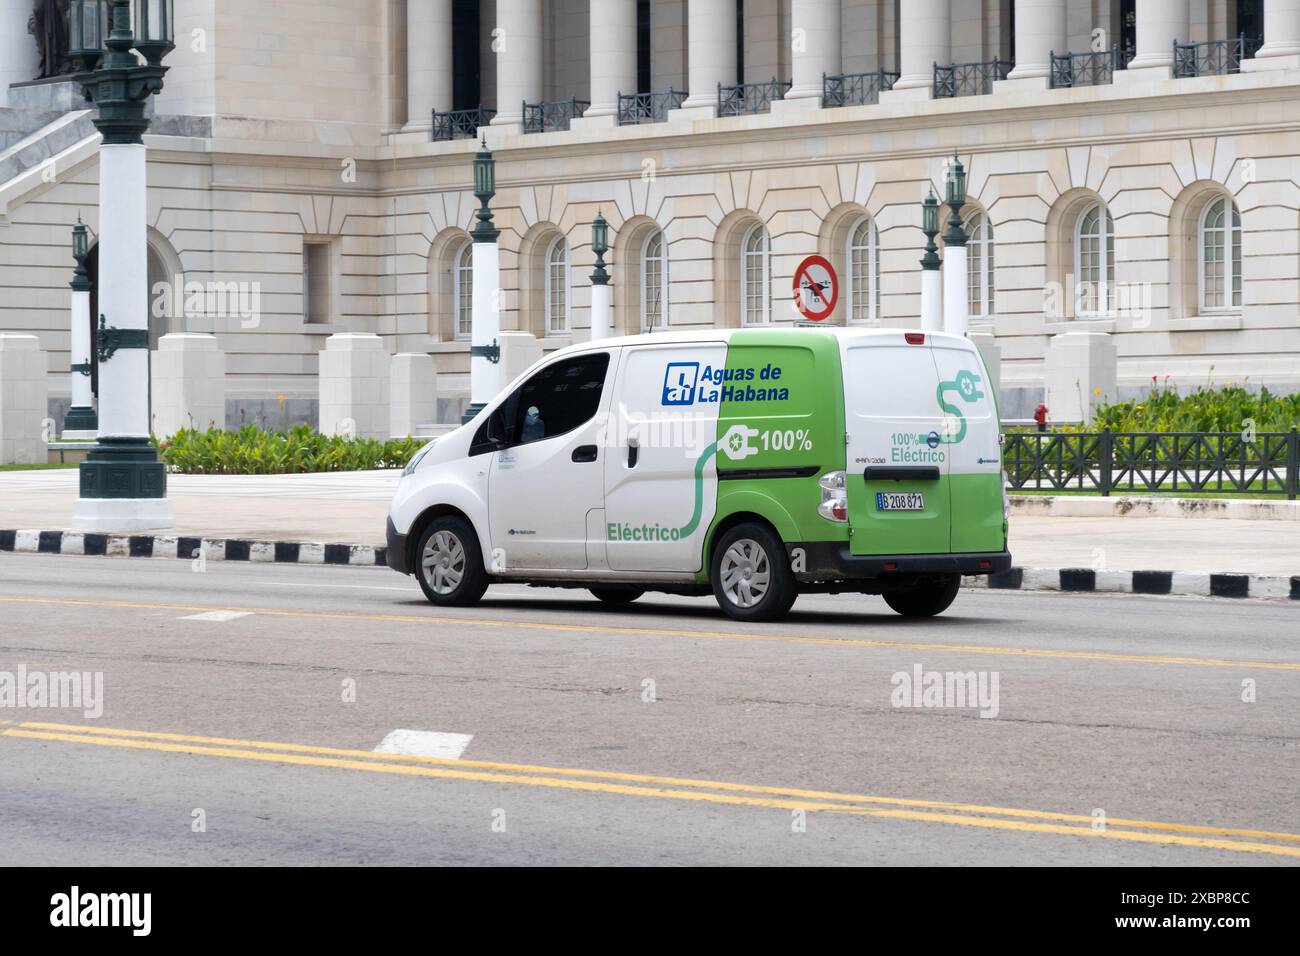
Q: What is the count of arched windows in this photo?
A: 8